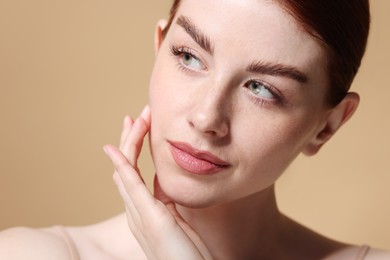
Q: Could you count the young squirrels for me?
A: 0